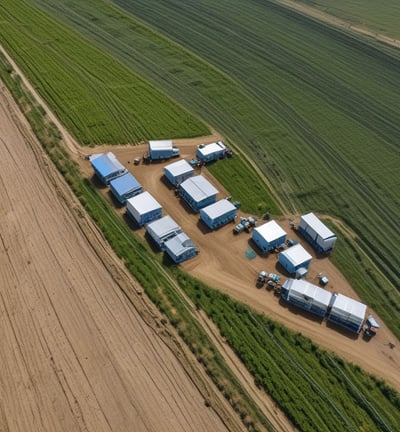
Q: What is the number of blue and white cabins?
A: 15